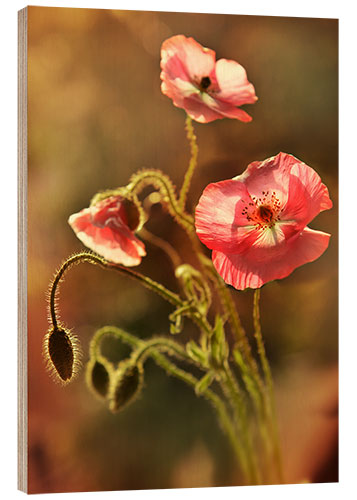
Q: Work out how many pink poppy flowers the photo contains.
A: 3